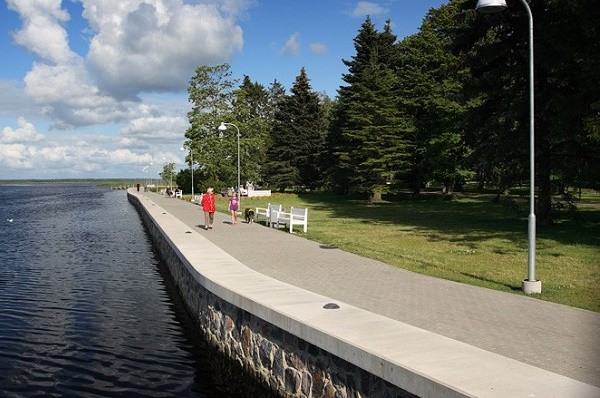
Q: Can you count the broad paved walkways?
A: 1